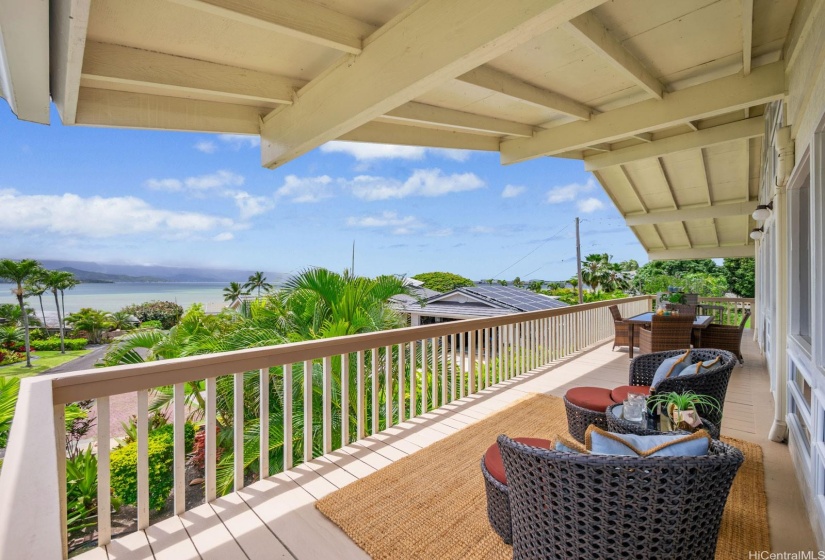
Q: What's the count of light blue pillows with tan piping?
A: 4